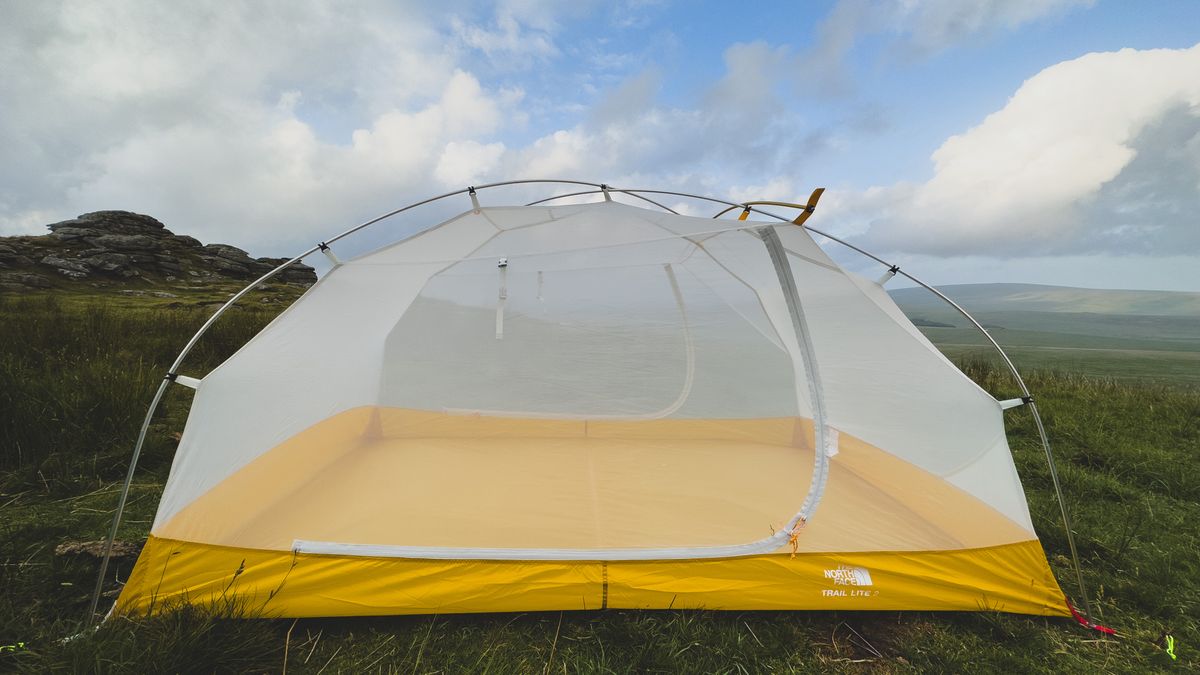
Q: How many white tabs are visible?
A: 6